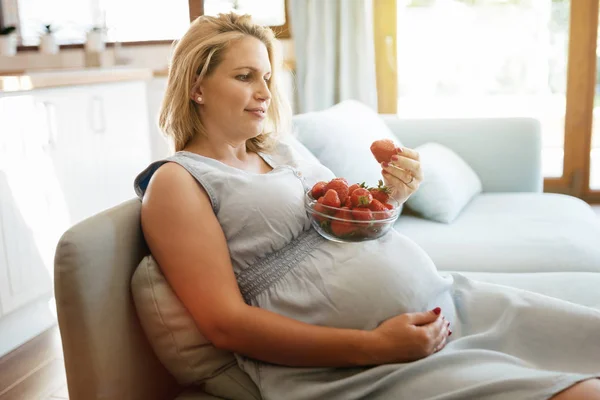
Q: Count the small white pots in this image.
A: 3